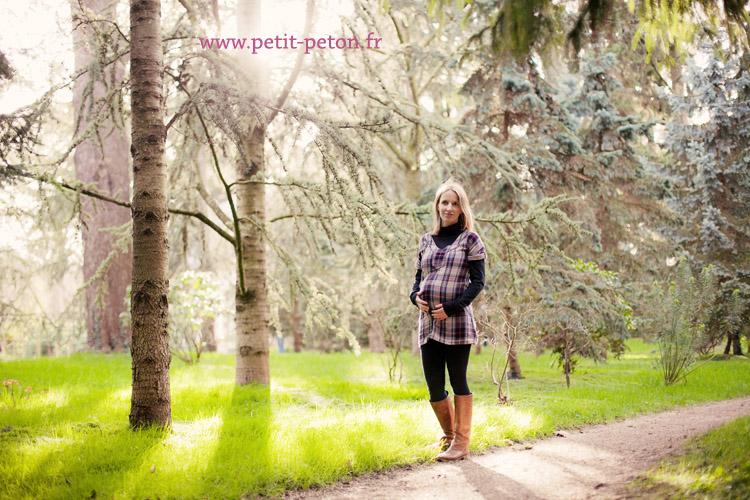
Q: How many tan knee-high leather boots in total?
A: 2